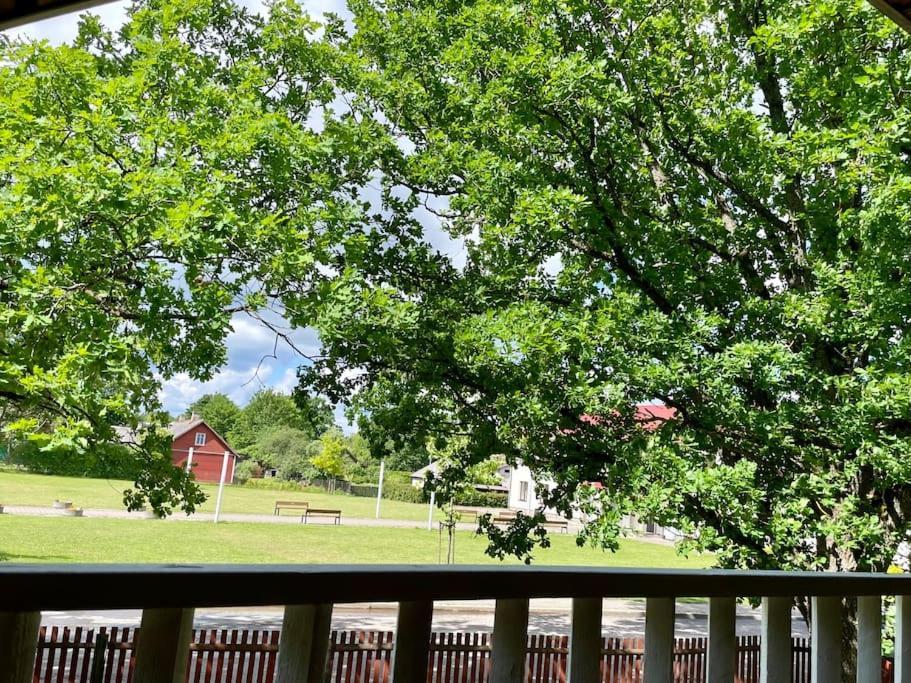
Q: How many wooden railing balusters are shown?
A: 12